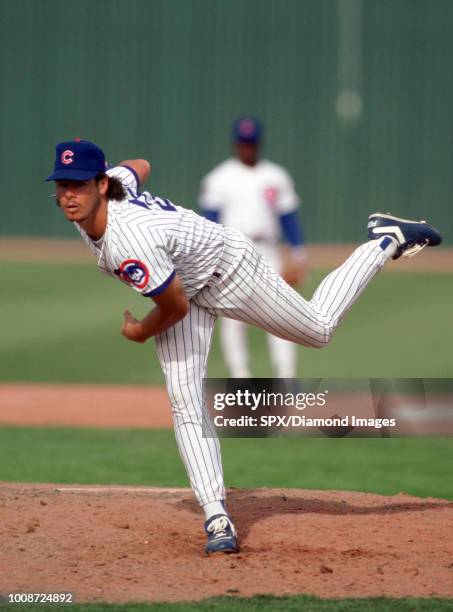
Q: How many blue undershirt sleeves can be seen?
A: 2